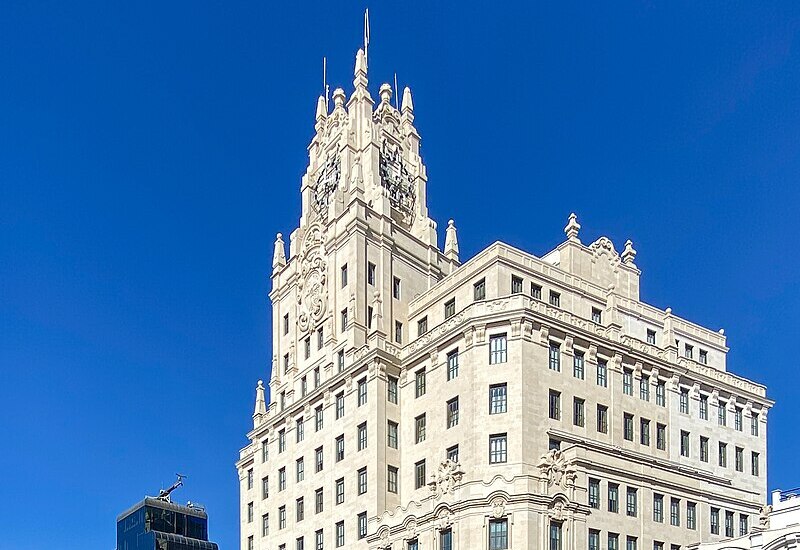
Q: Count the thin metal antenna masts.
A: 3